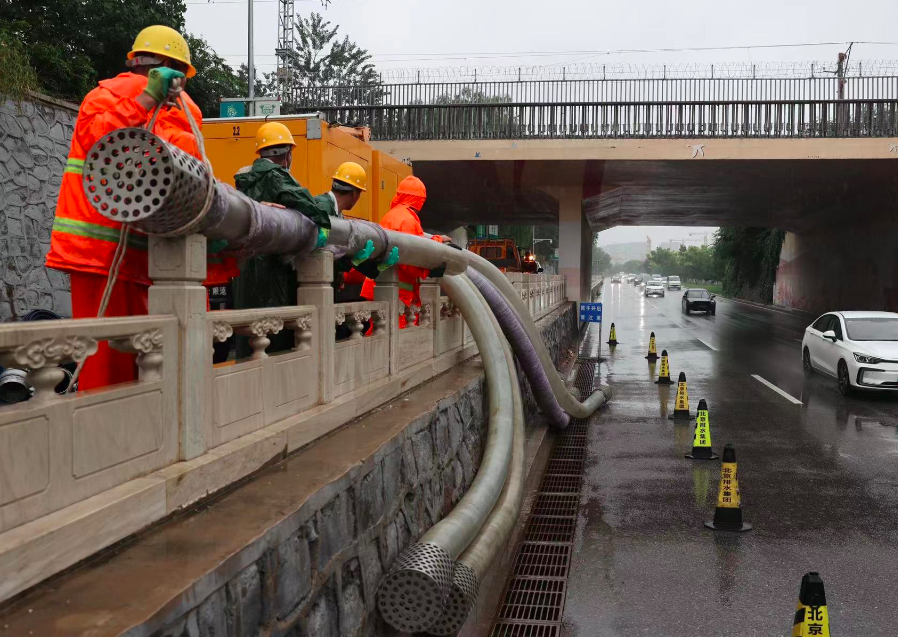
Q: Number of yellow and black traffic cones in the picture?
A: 7